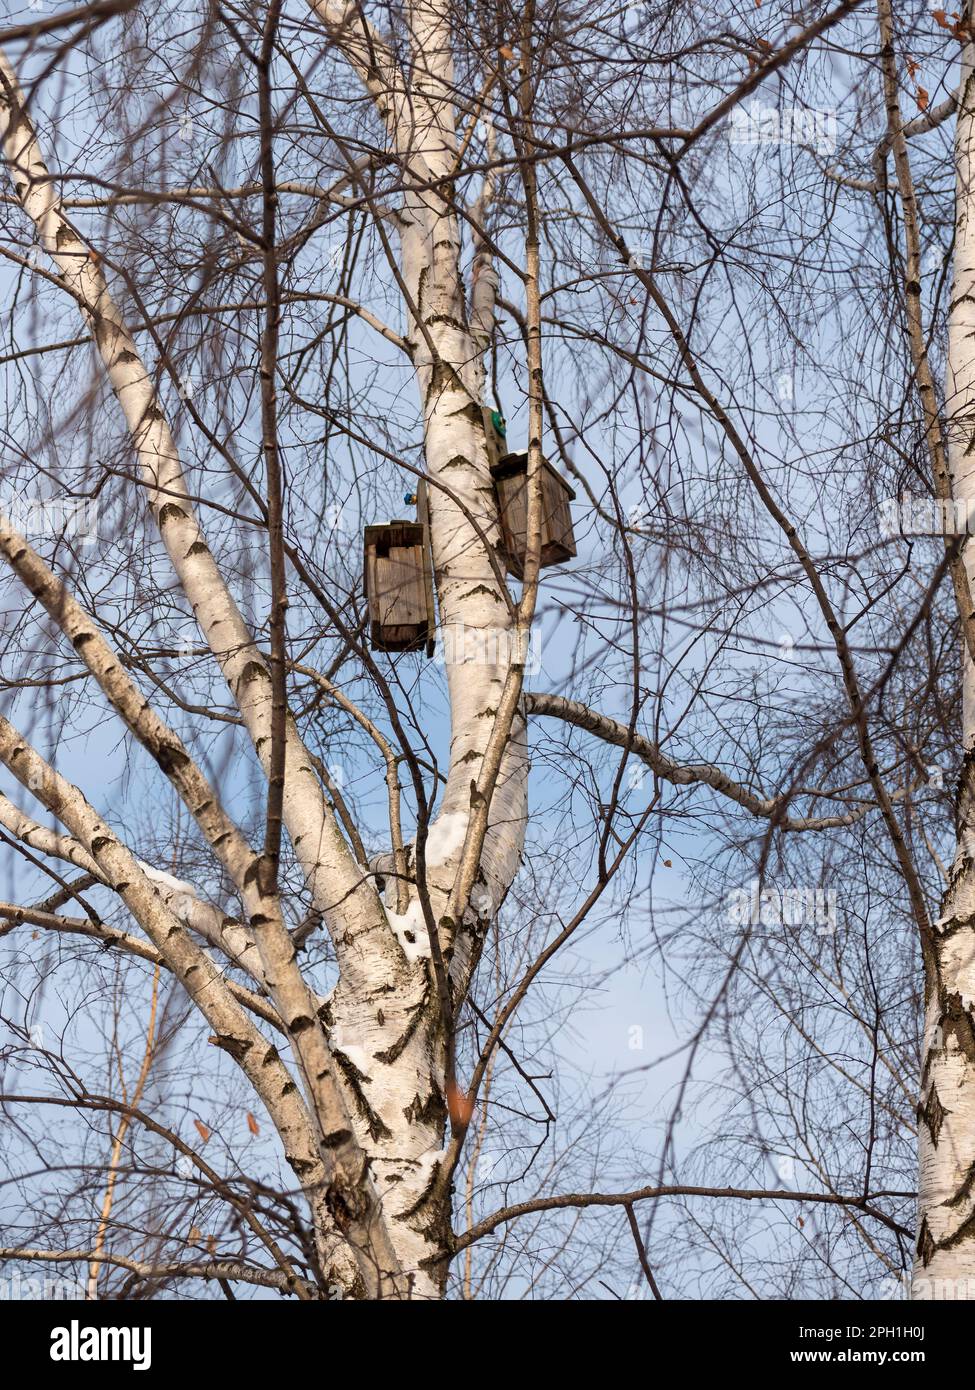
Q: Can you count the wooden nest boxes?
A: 2